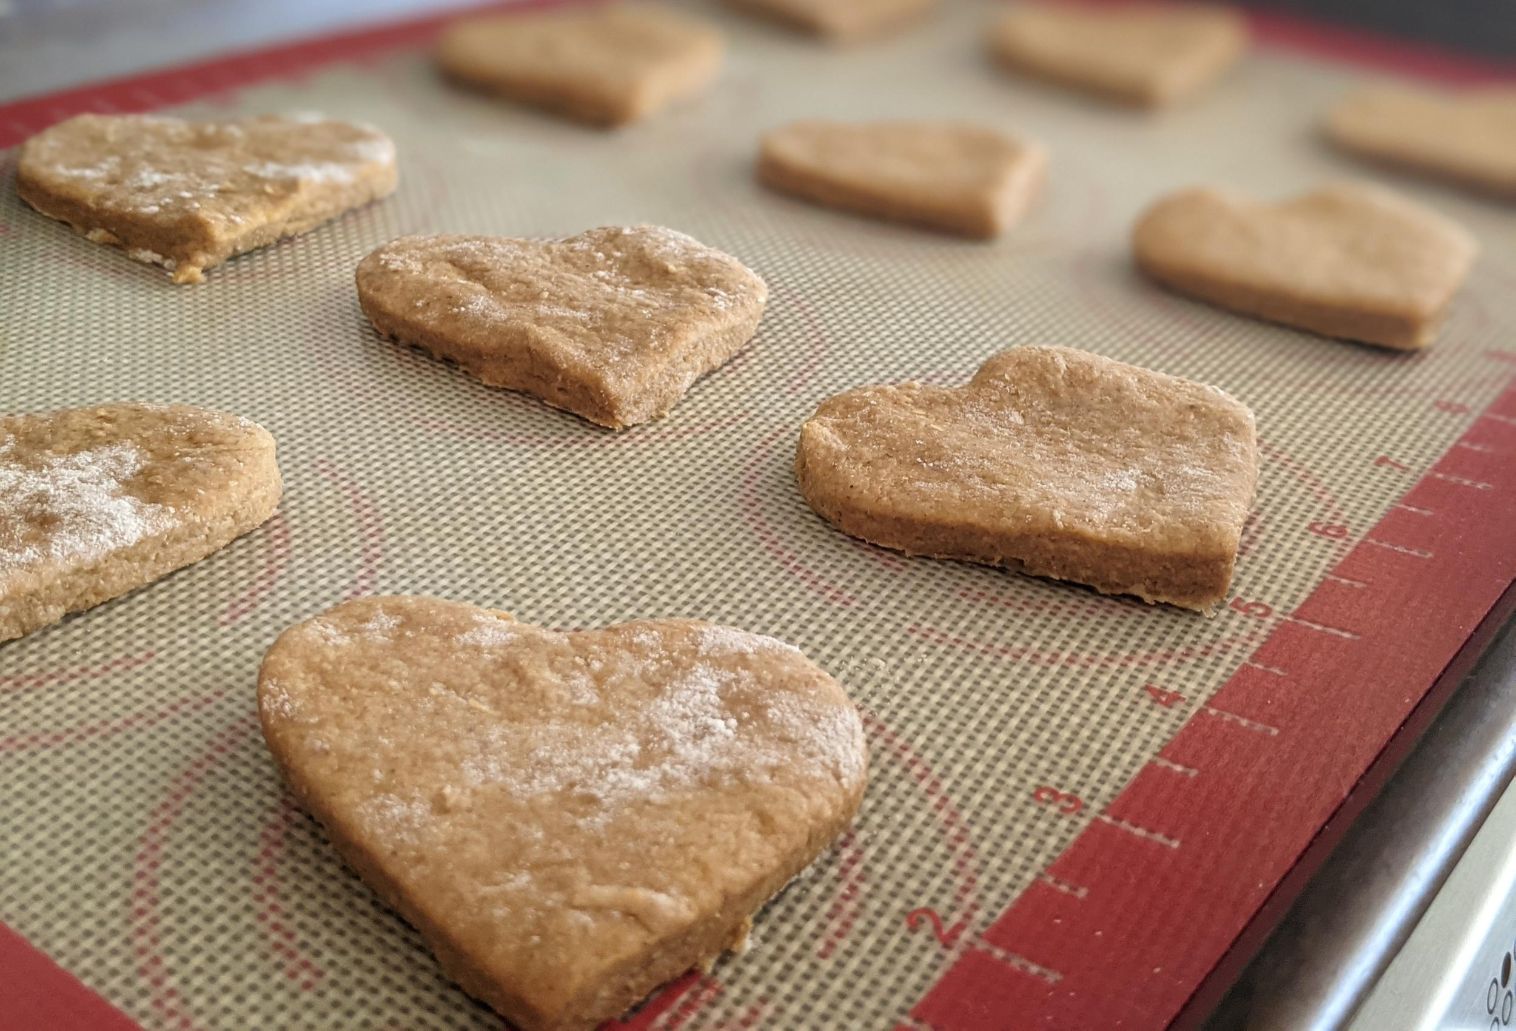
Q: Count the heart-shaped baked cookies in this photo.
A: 11